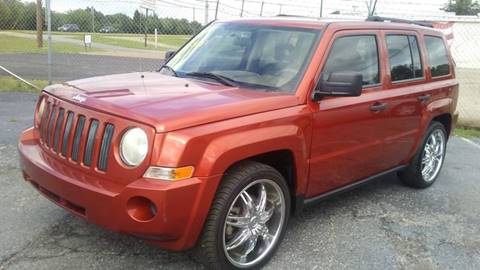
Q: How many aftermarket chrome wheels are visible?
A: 2